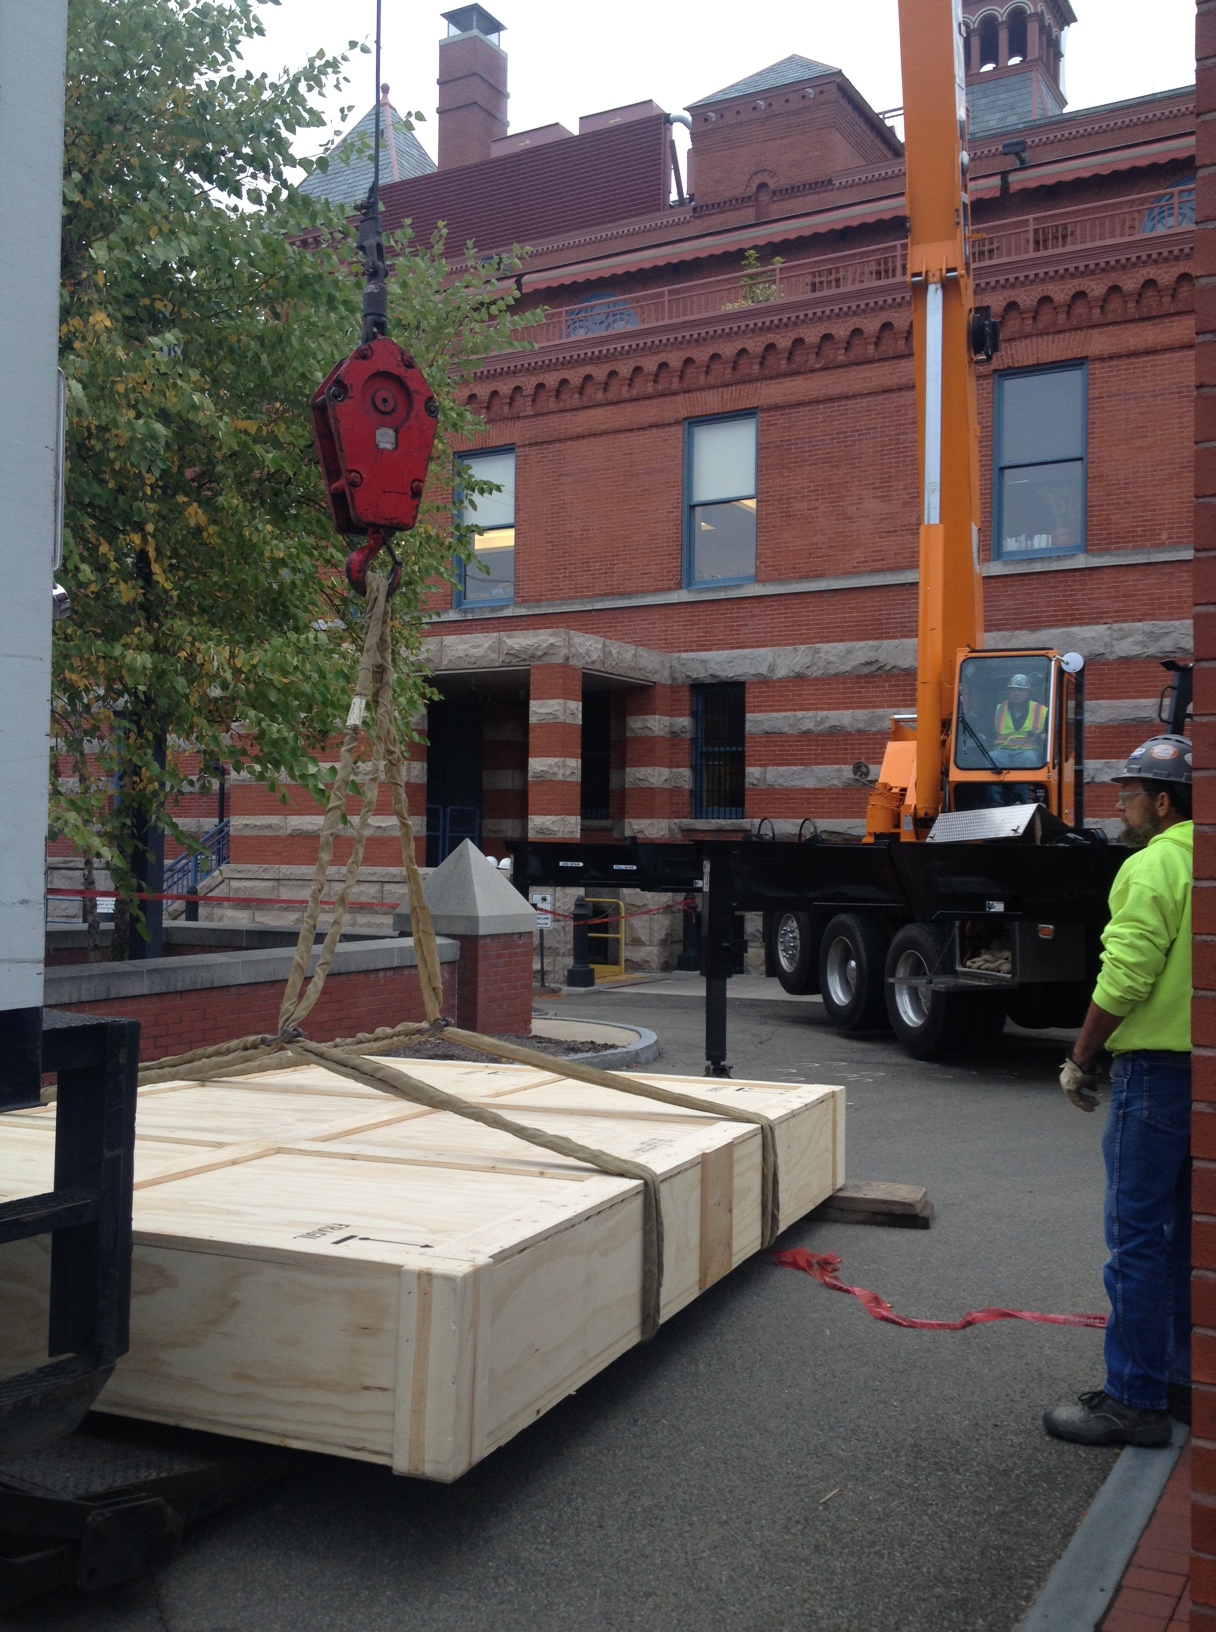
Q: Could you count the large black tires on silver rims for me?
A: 3